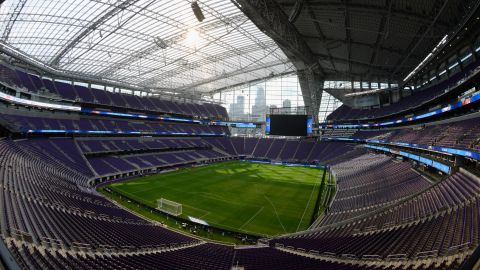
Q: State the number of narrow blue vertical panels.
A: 2